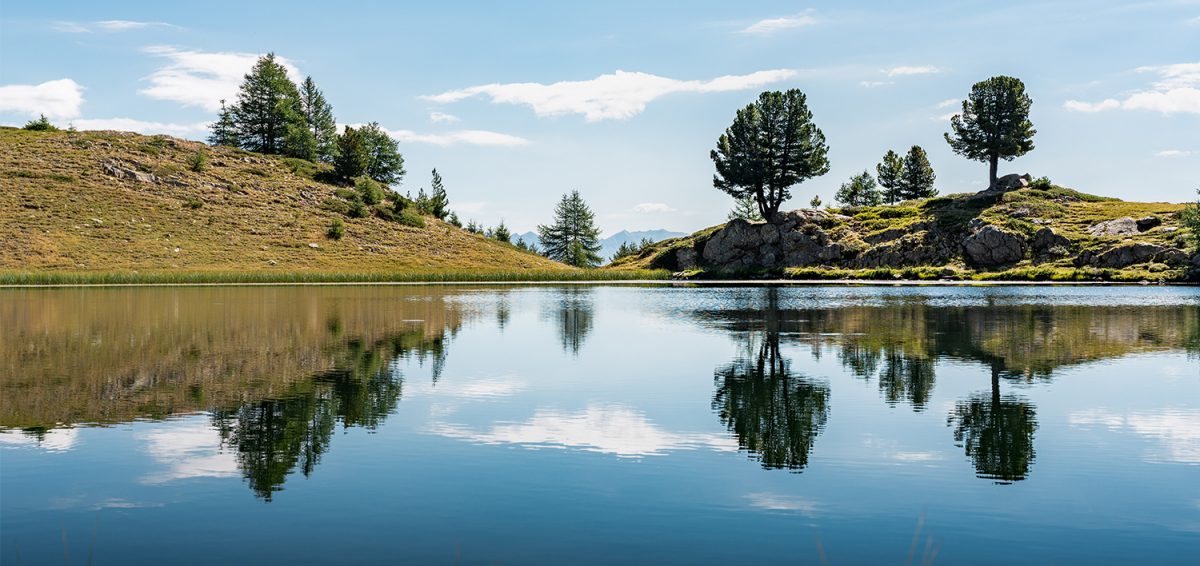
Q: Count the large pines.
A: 2